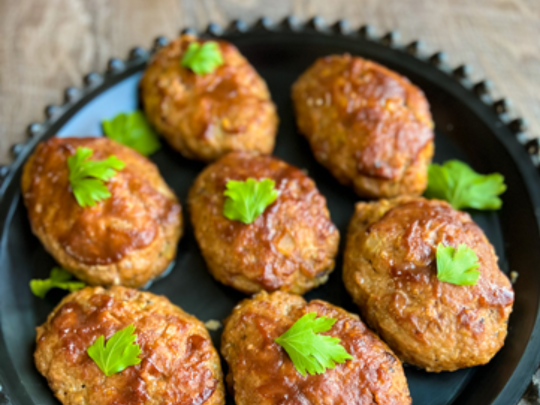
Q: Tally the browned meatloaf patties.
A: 7